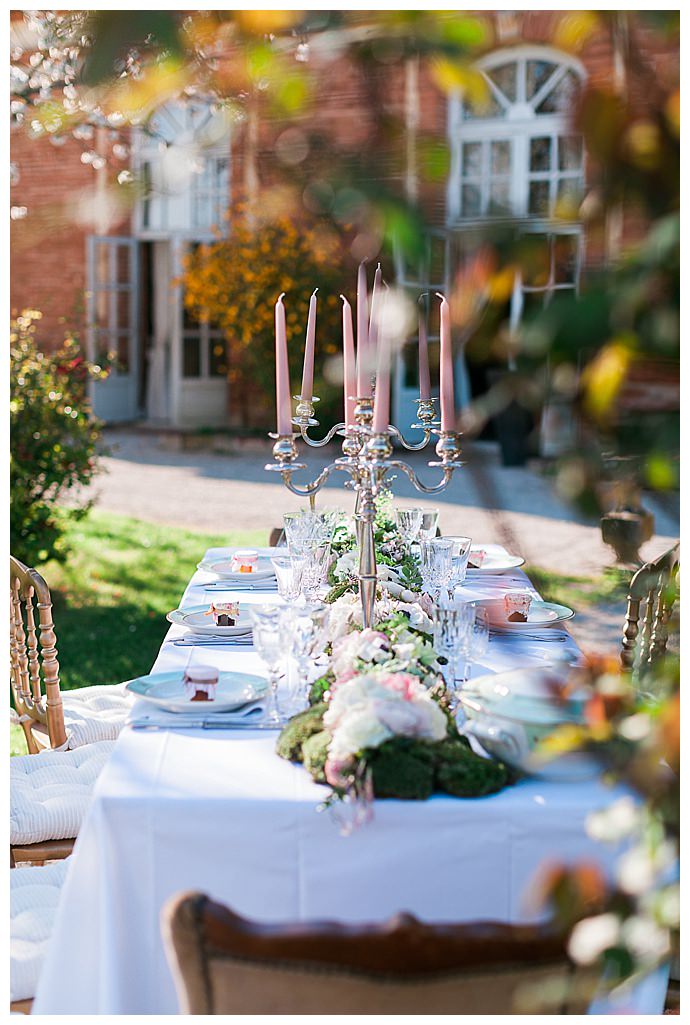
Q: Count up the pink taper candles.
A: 8